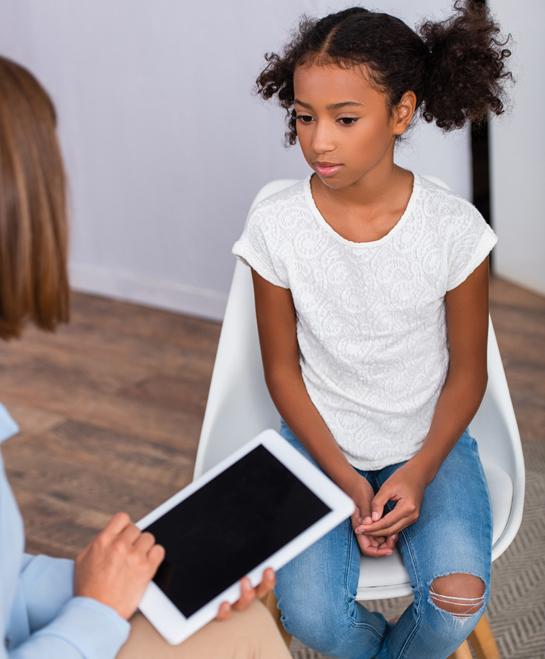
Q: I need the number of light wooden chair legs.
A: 3